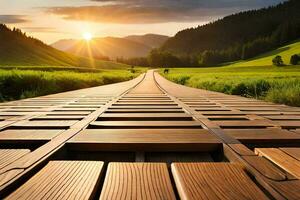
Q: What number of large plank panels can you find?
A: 3